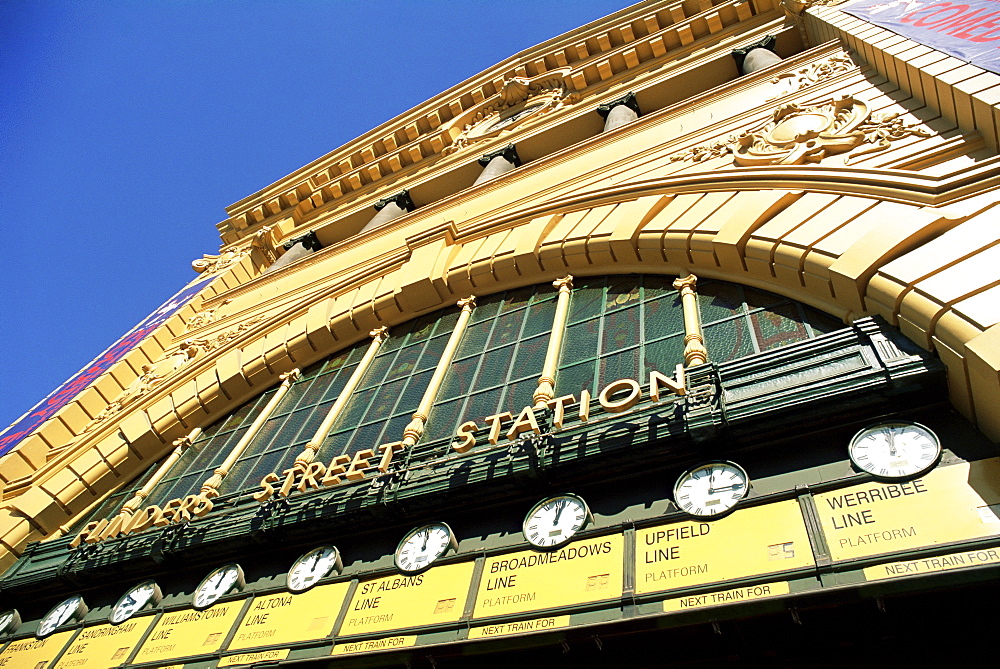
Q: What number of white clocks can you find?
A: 9